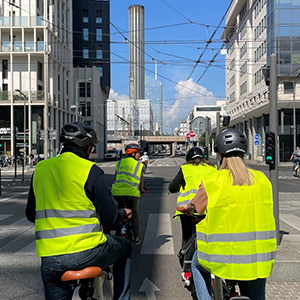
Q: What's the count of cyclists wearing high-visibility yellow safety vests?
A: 4